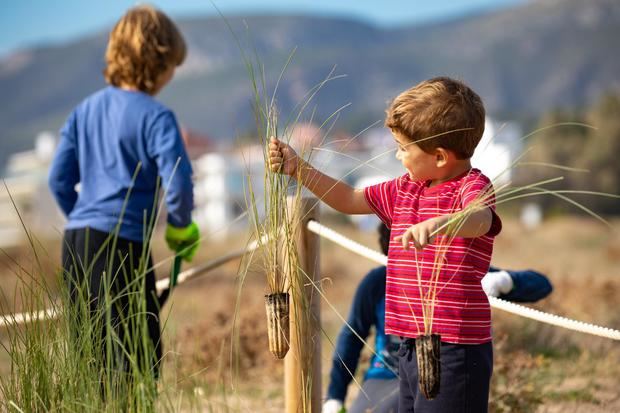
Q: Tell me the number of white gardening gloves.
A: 2